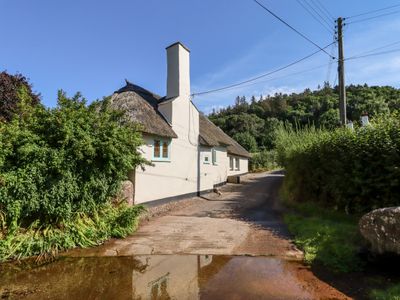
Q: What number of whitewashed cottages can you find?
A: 1